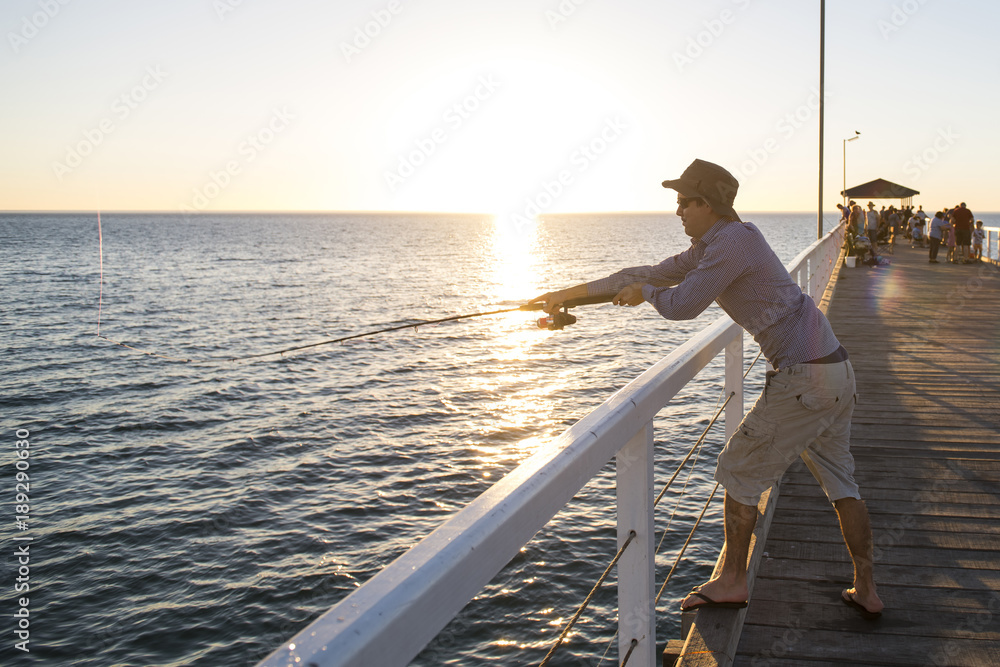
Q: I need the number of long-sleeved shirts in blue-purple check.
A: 1